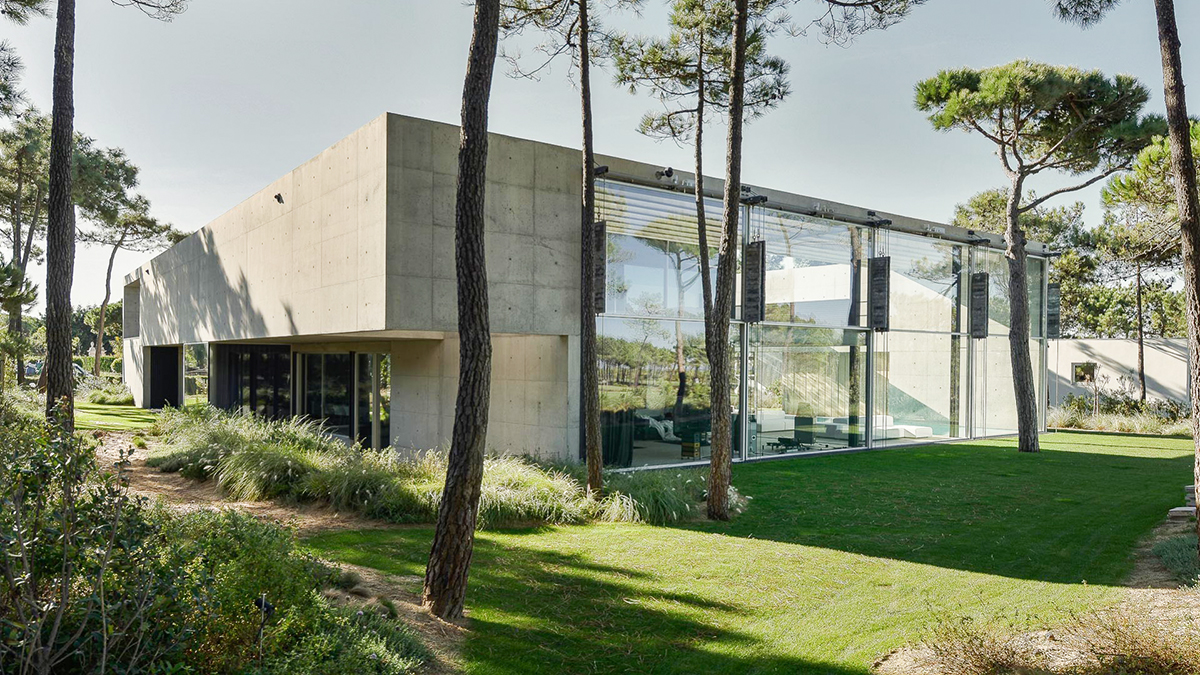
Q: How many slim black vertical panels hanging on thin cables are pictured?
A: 5